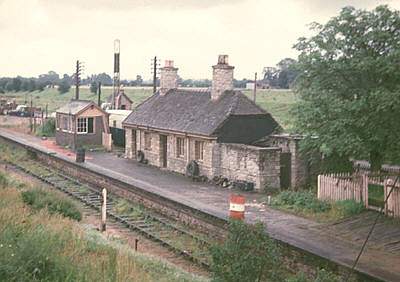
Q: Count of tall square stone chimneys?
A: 2